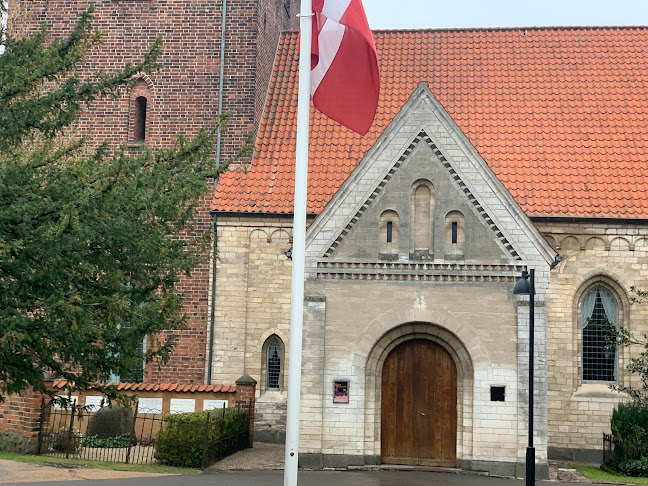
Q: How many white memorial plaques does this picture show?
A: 5